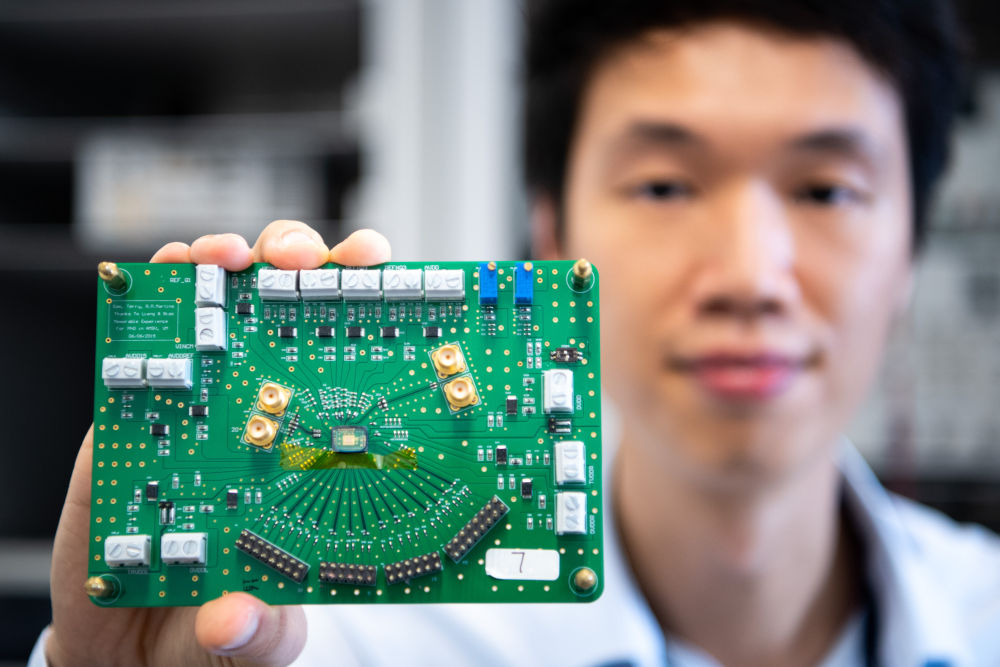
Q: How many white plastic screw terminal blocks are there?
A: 14